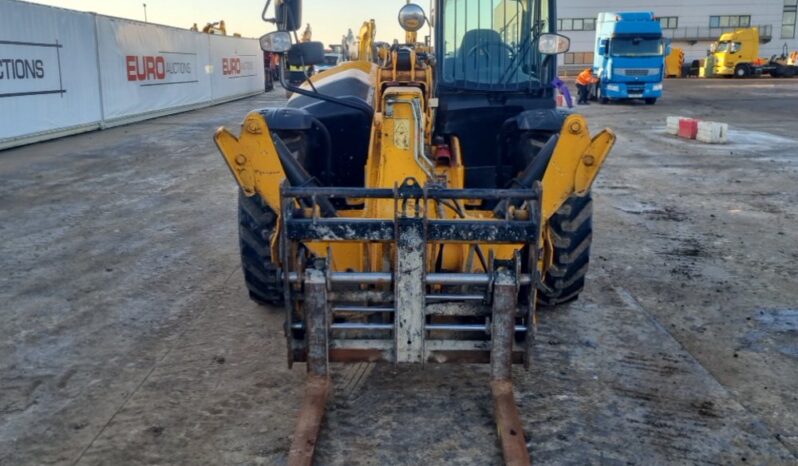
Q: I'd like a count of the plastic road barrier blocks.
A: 3